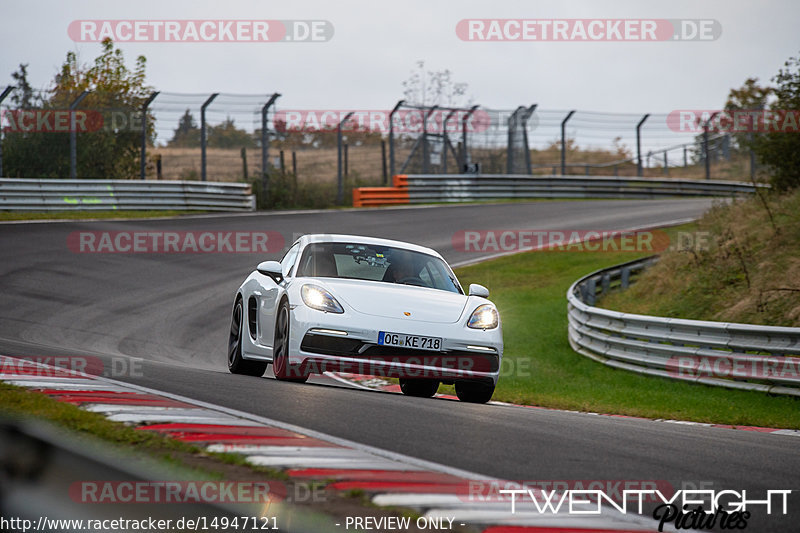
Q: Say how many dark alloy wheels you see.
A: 2